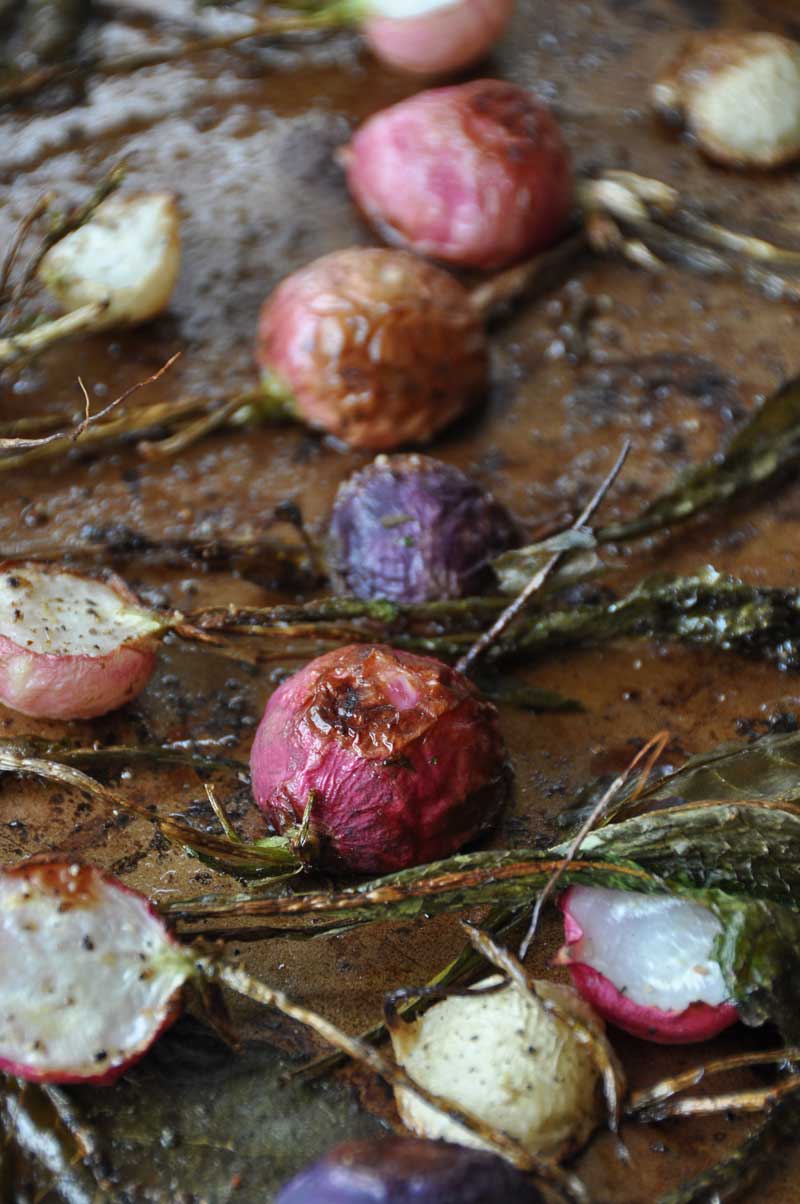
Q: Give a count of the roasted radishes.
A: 12